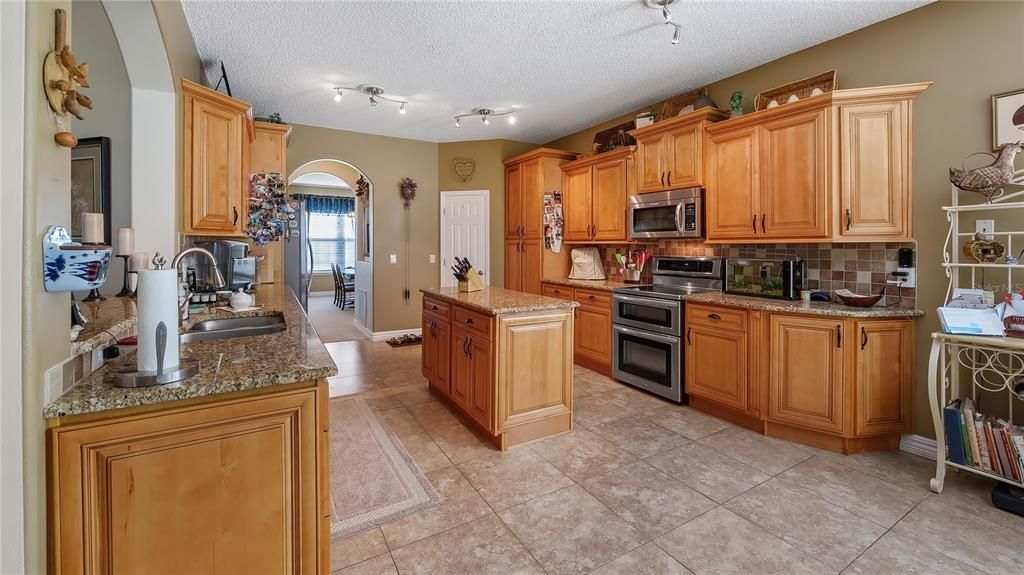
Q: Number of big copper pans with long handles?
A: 0